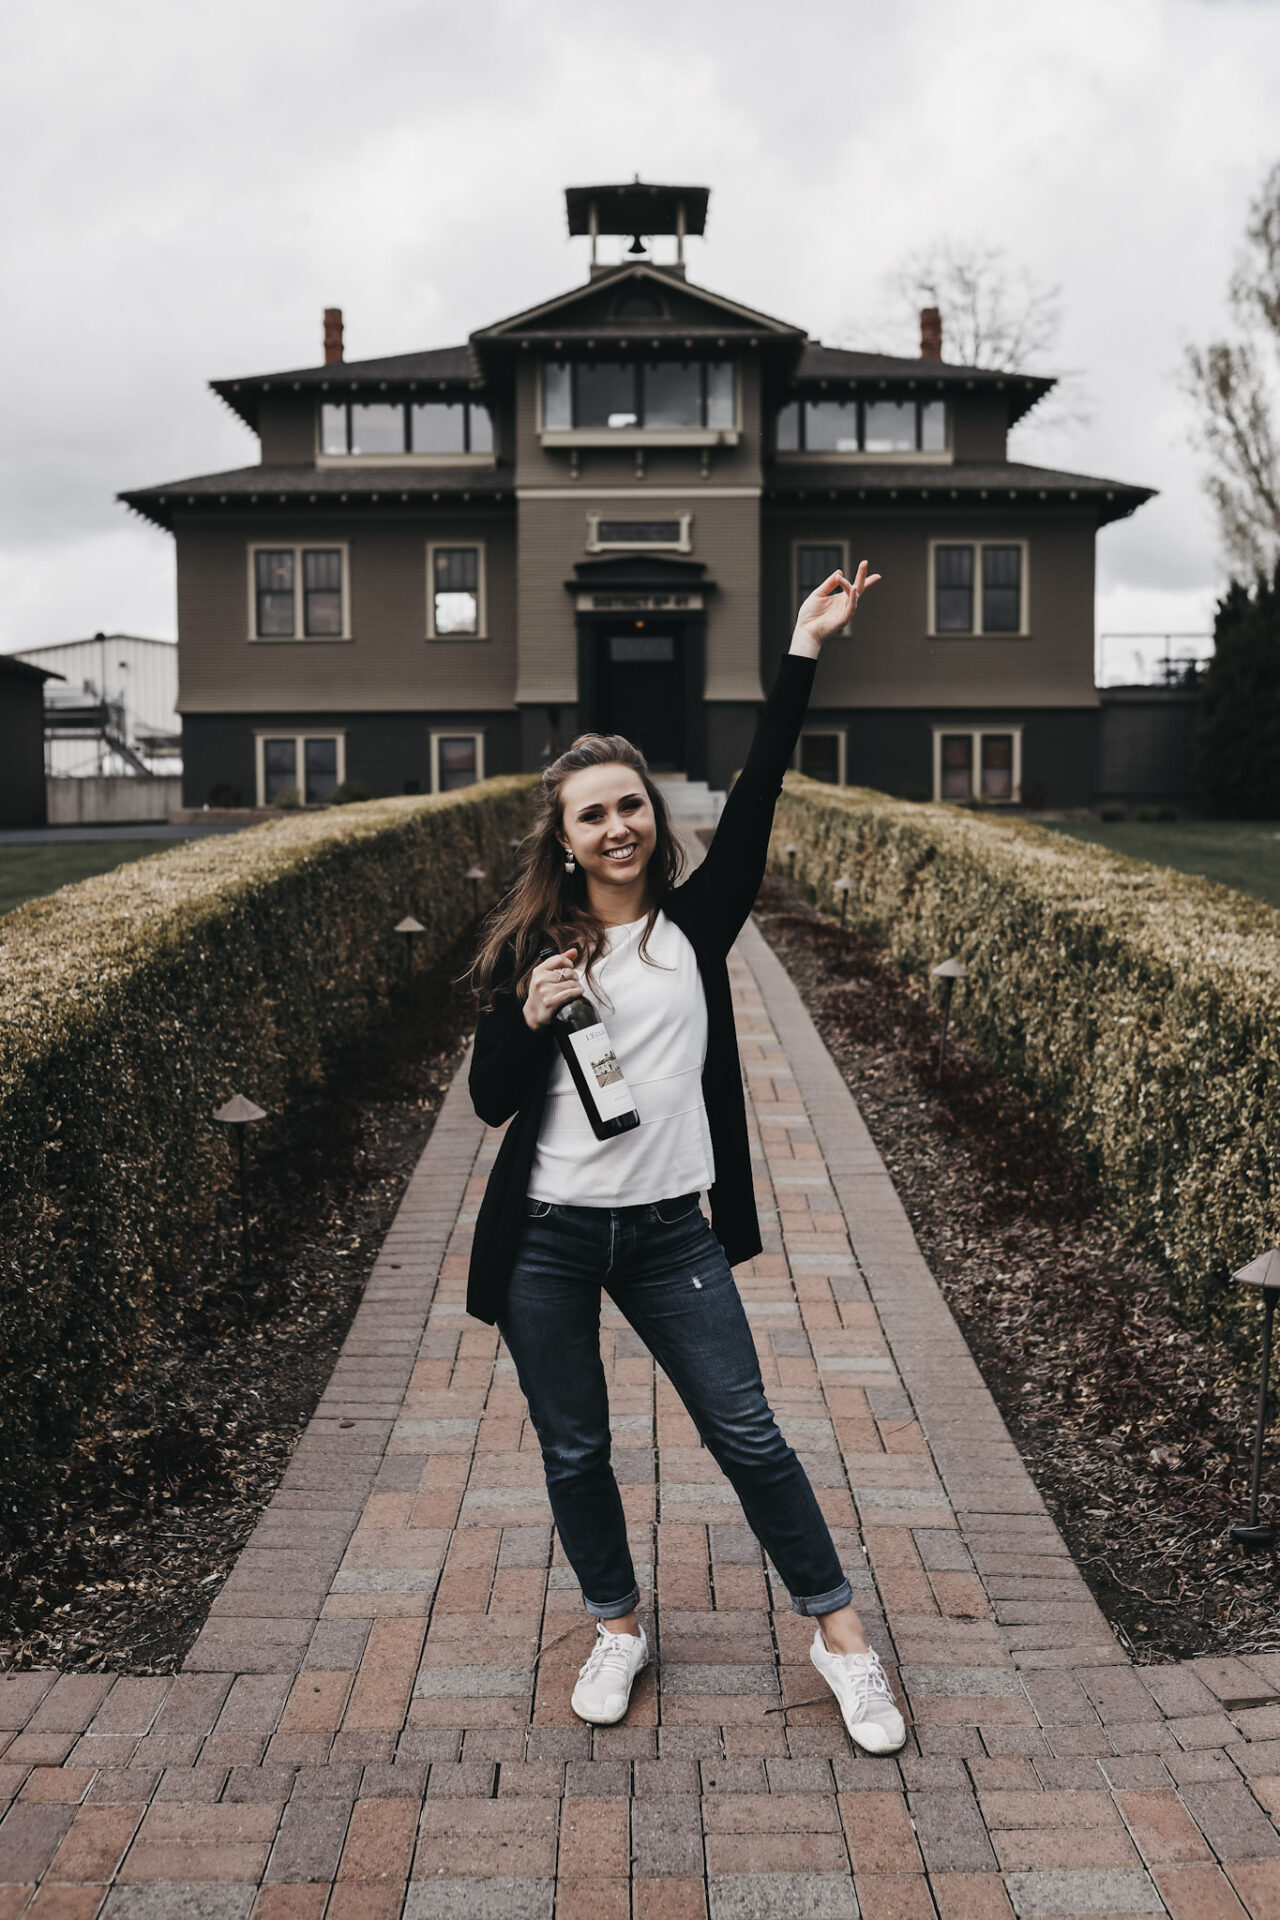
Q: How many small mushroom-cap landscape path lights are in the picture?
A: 8